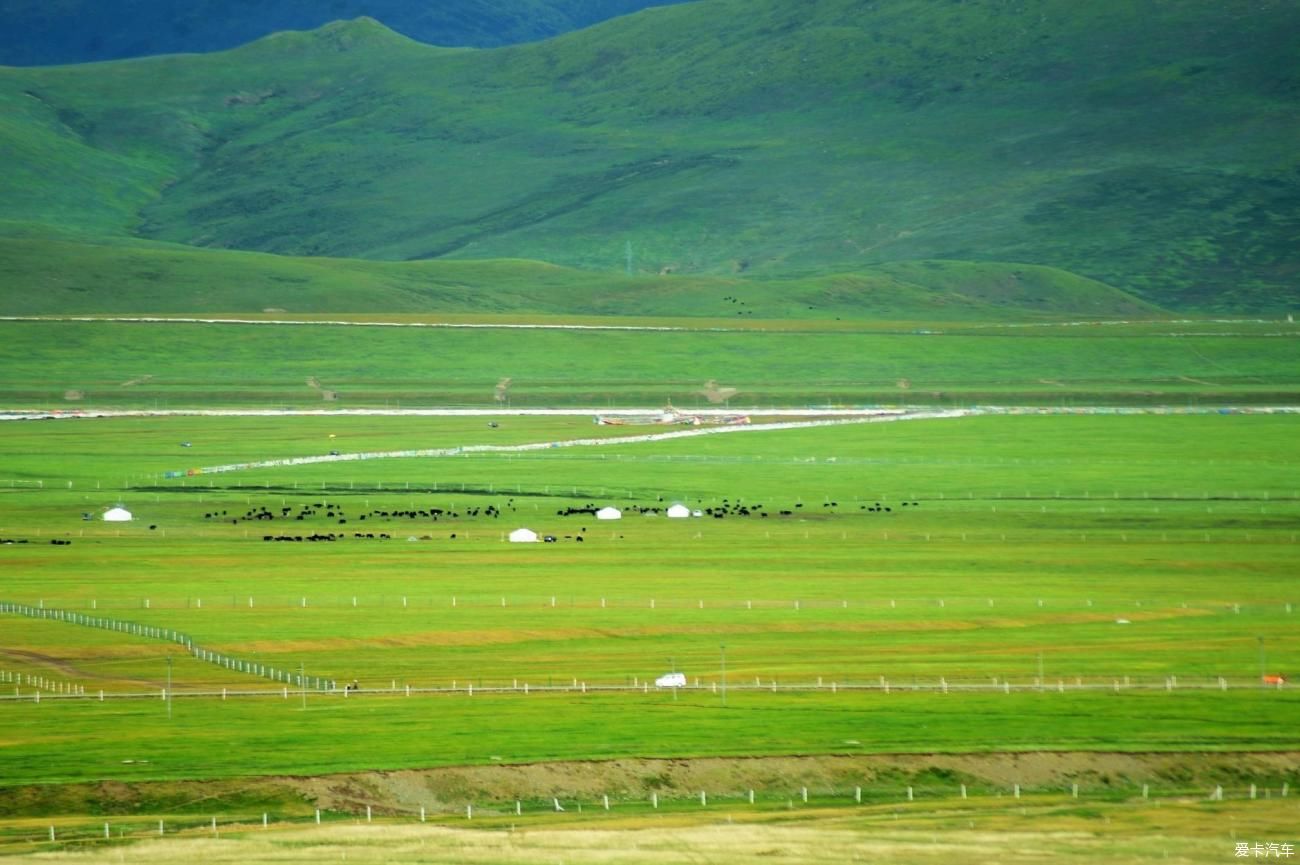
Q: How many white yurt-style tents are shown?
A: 4